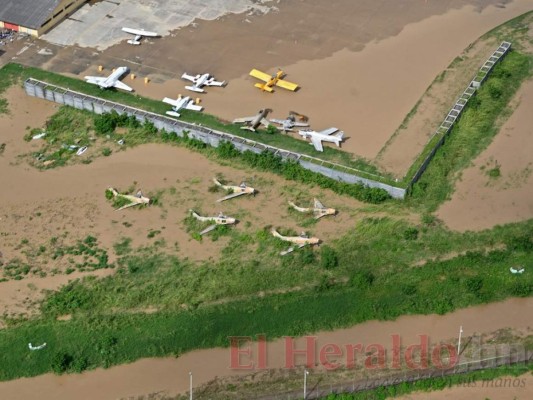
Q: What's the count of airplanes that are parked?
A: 13